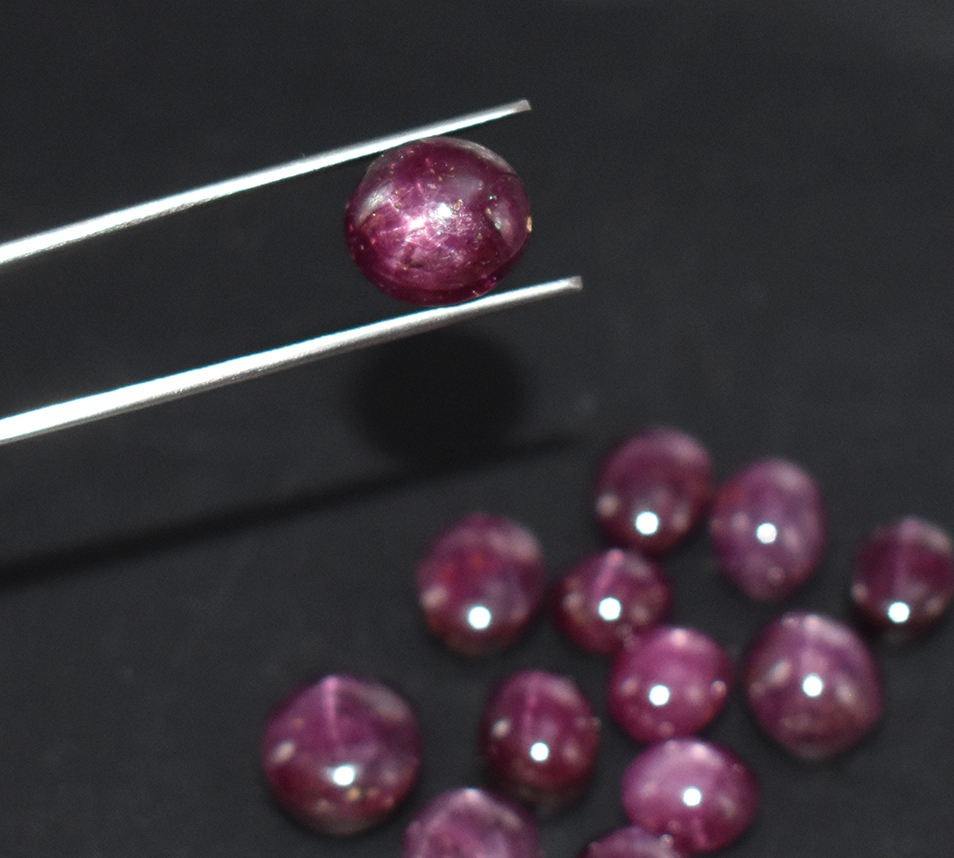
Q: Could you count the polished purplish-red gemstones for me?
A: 13